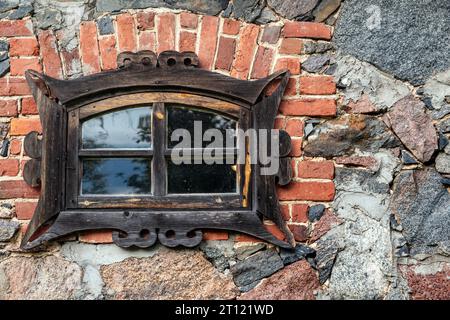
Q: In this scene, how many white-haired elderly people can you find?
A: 0